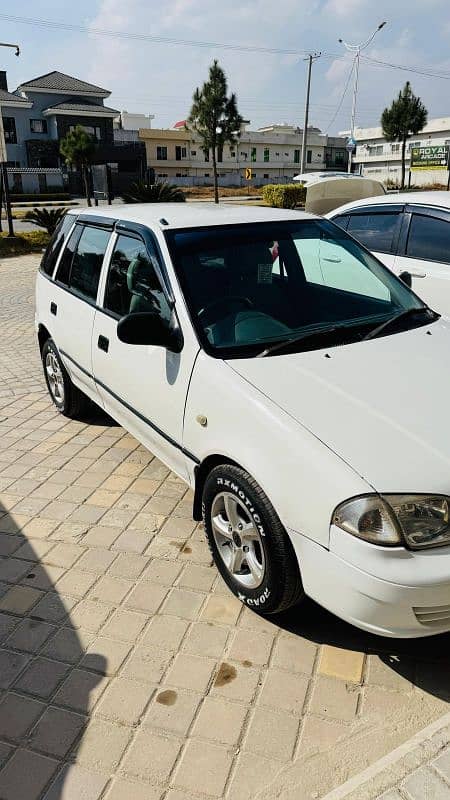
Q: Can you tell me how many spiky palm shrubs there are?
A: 2